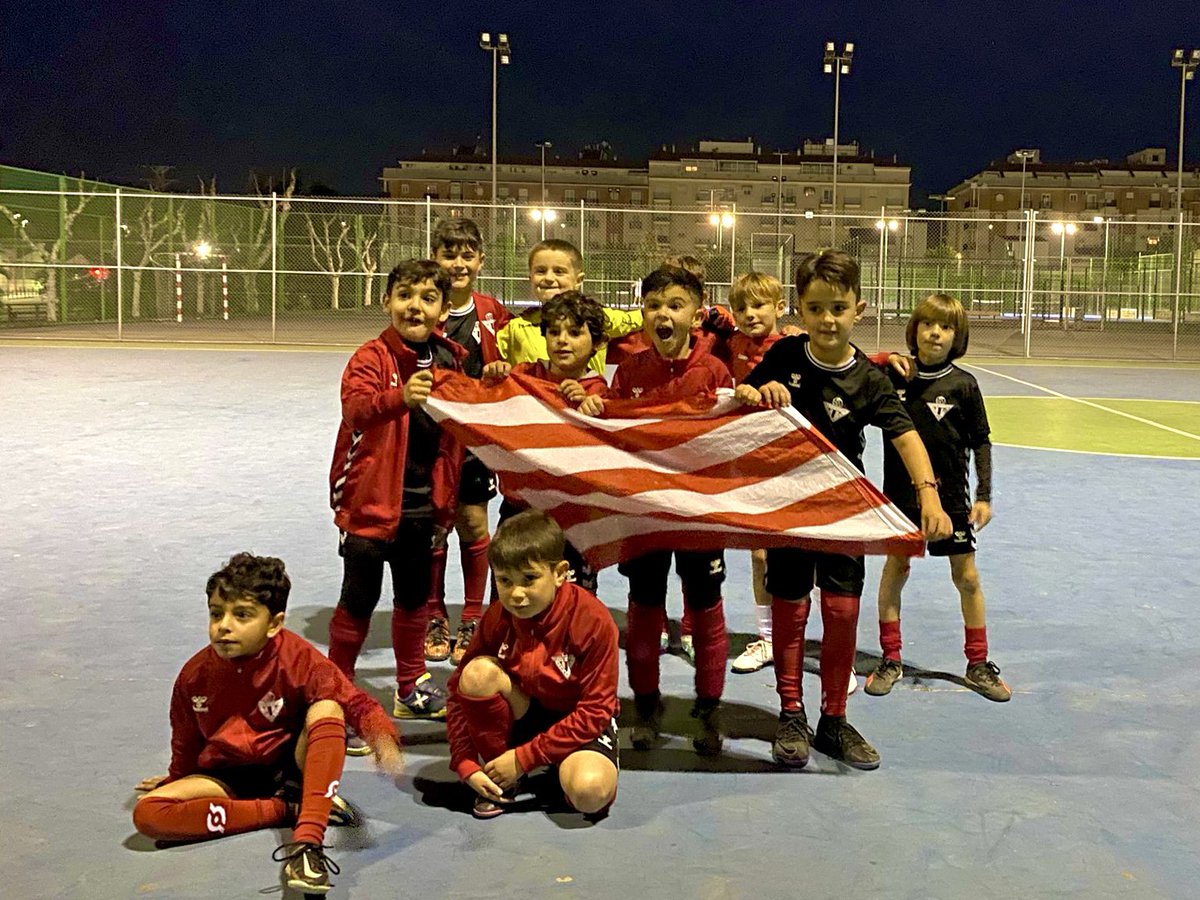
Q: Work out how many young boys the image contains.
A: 11